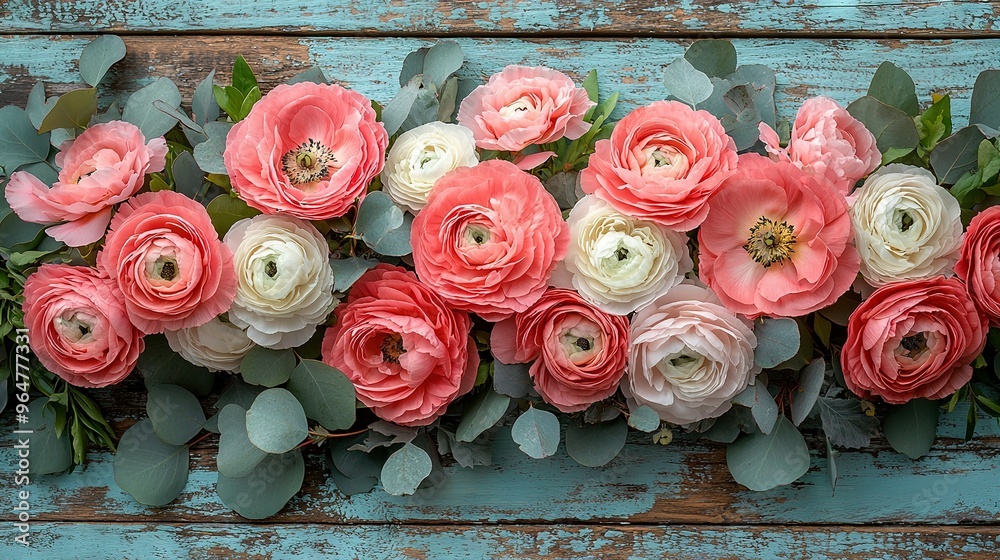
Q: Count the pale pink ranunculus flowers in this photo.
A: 1